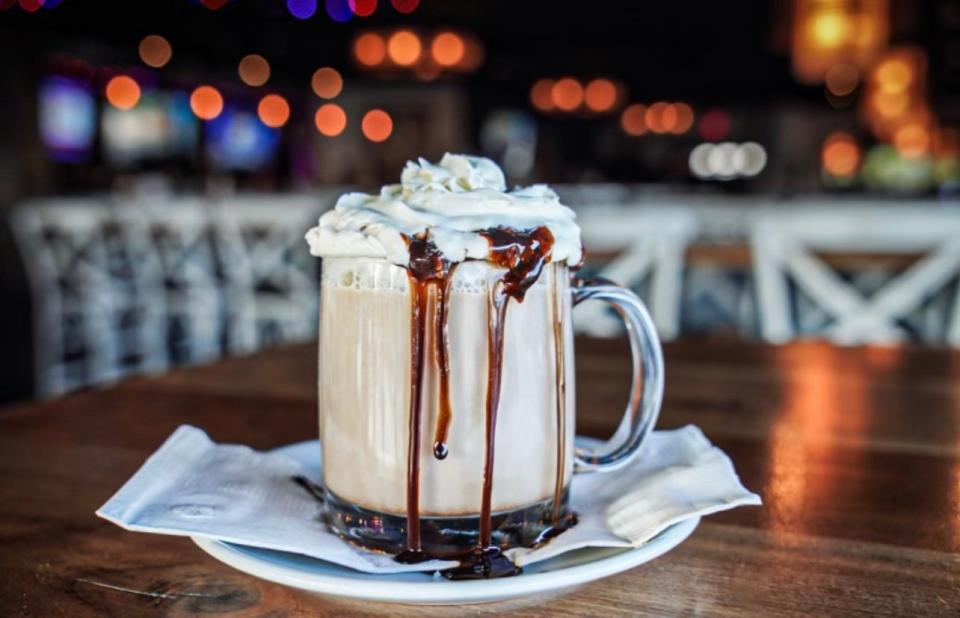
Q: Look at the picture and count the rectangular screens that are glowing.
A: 3